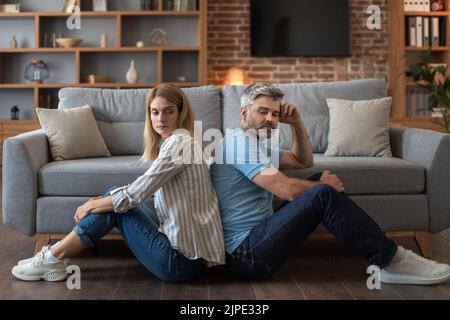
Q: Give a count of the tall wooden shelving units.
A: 2